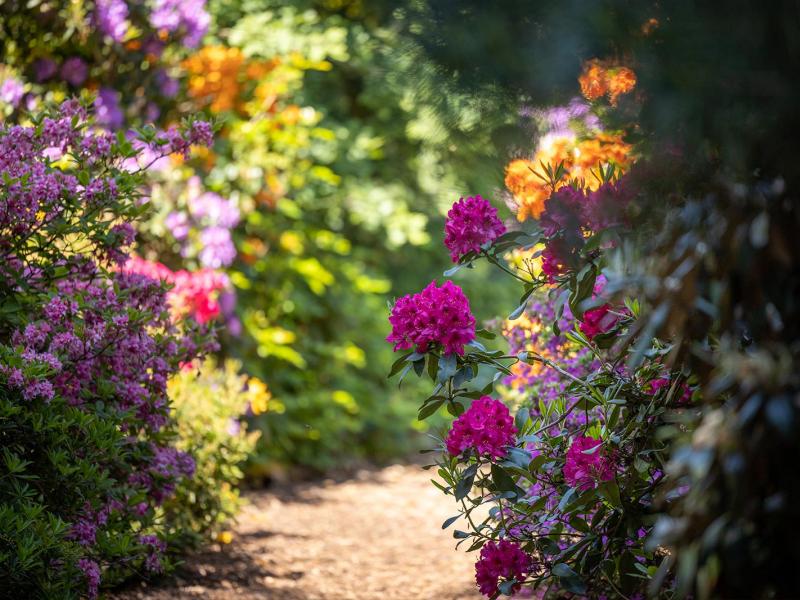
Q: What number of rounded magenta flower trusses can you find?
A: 5